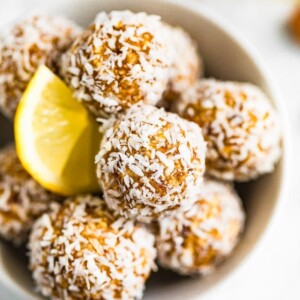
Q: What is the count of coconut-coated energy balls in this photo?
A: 8